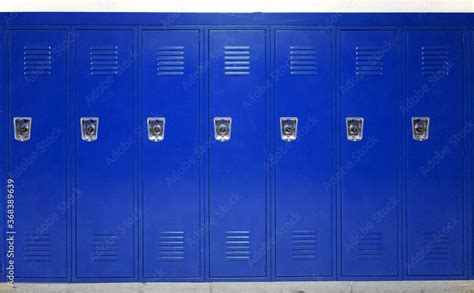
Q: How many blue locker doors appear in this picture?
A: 7